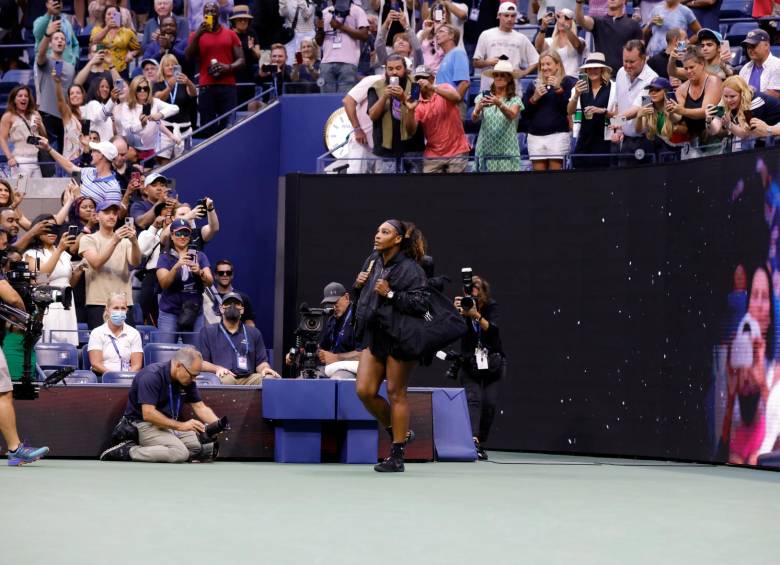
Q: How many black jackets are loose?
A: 1